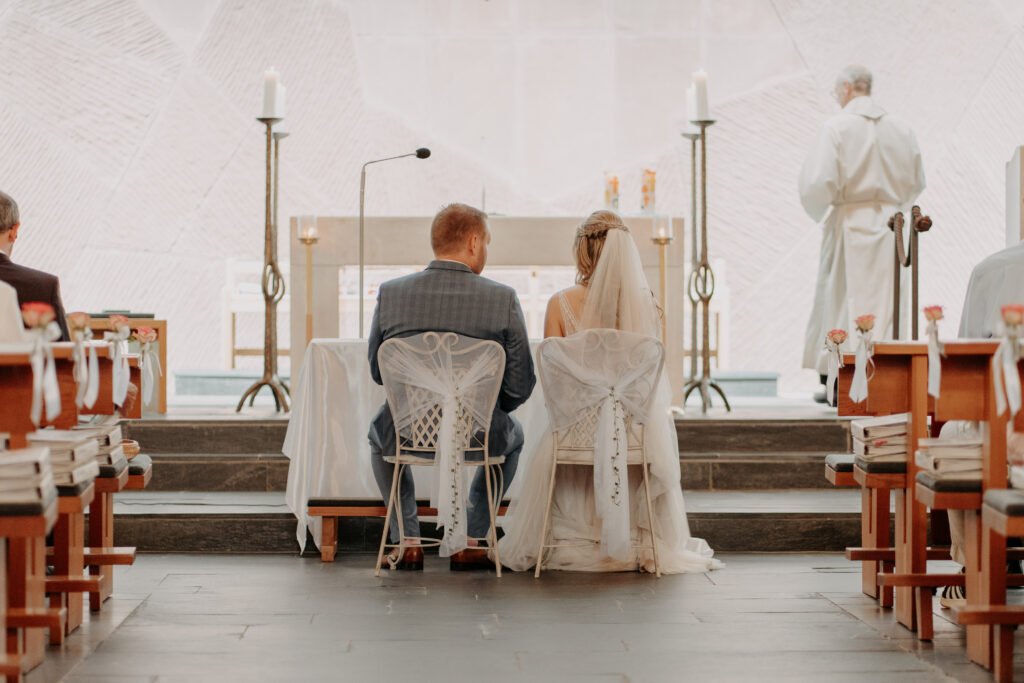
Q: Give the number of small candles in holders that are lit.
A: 2